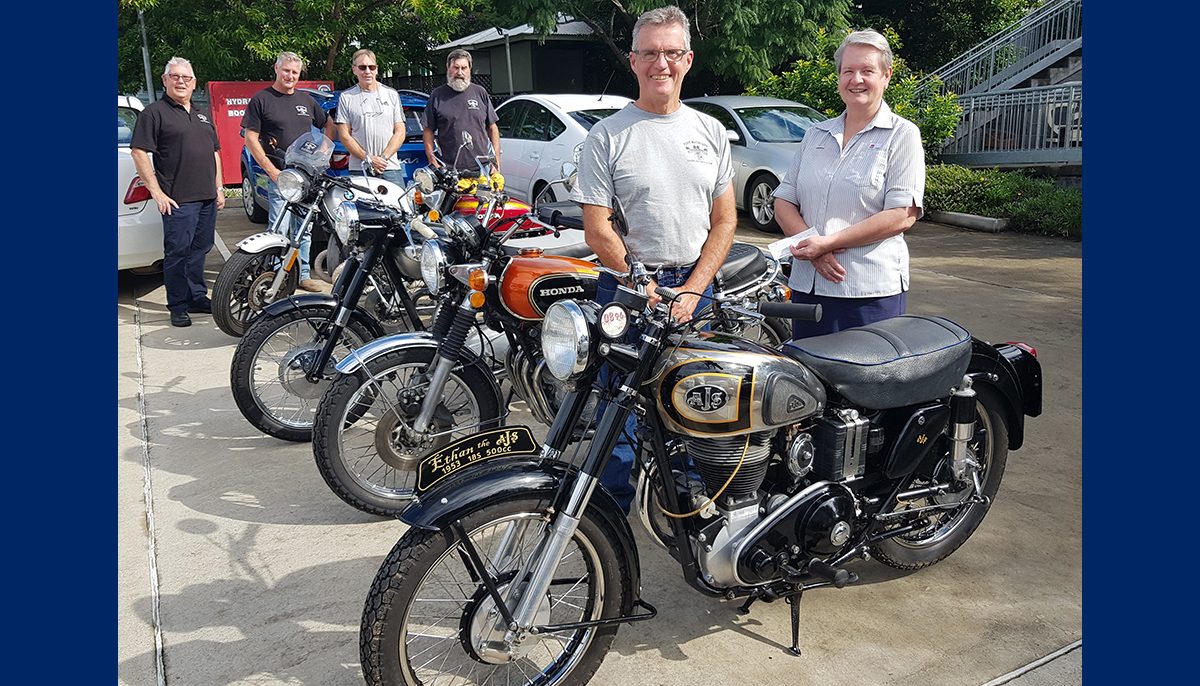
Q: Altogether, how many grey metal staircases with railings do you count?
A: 1